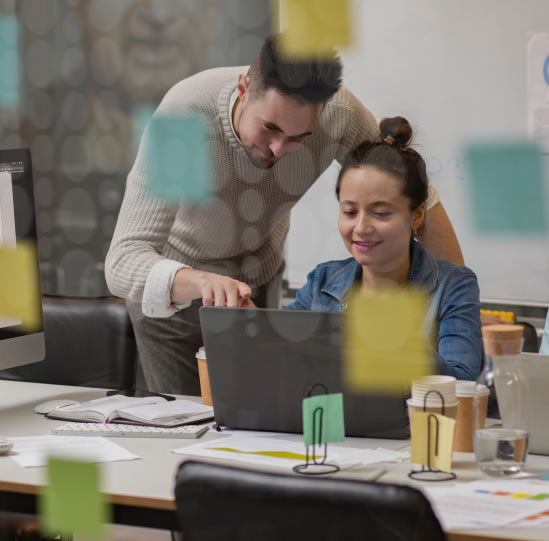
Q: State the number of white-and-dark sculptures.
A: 0